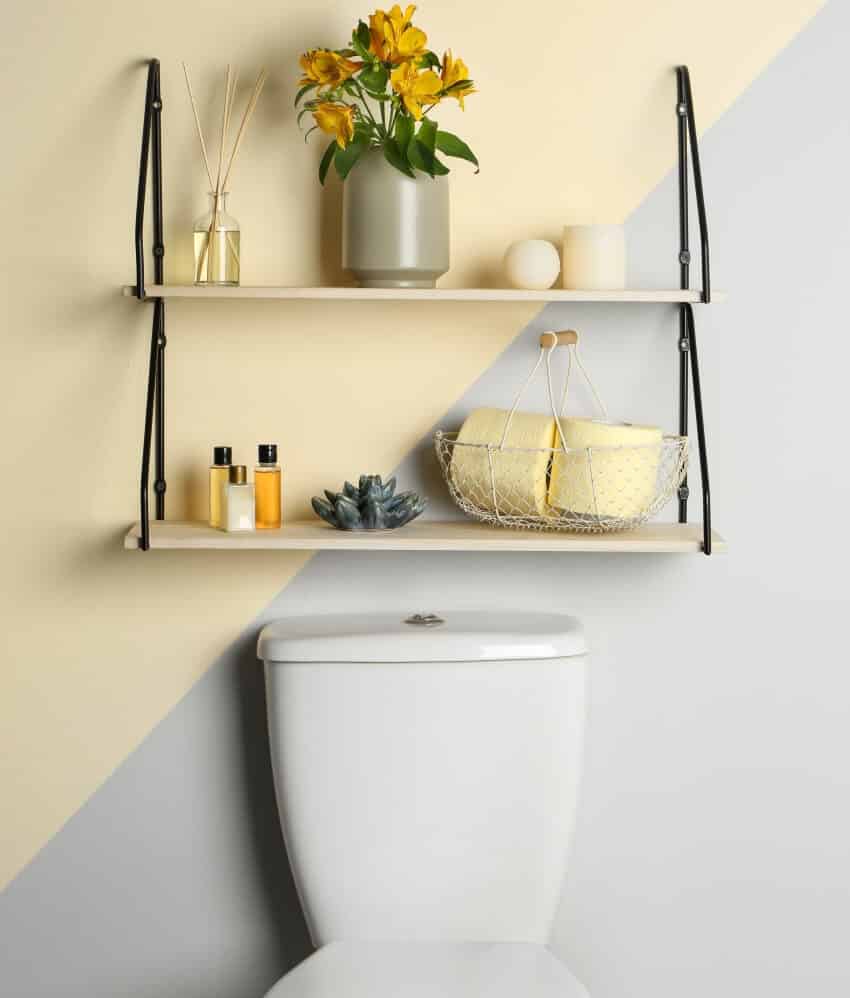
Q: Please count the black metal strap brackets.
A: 4